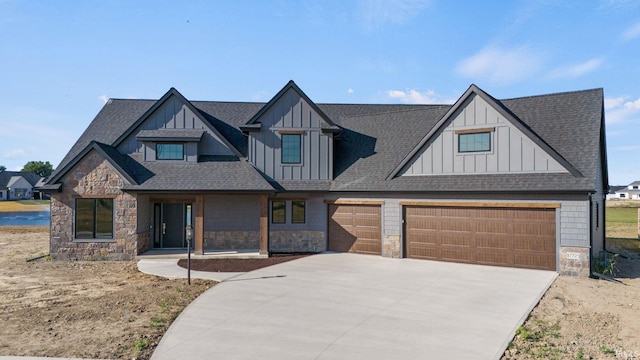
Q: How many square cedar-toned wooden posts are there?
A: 2